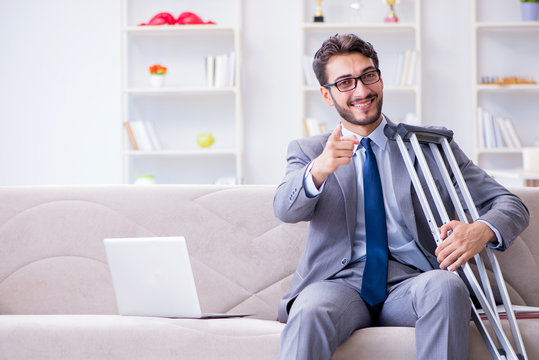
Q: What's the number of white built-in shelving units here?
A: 3